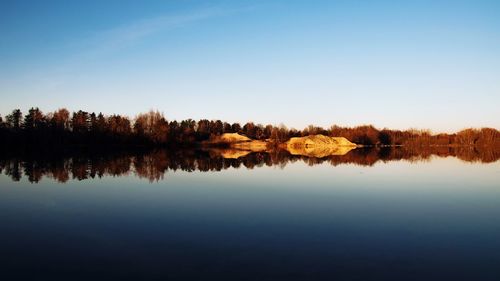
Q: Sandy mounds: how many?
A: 2